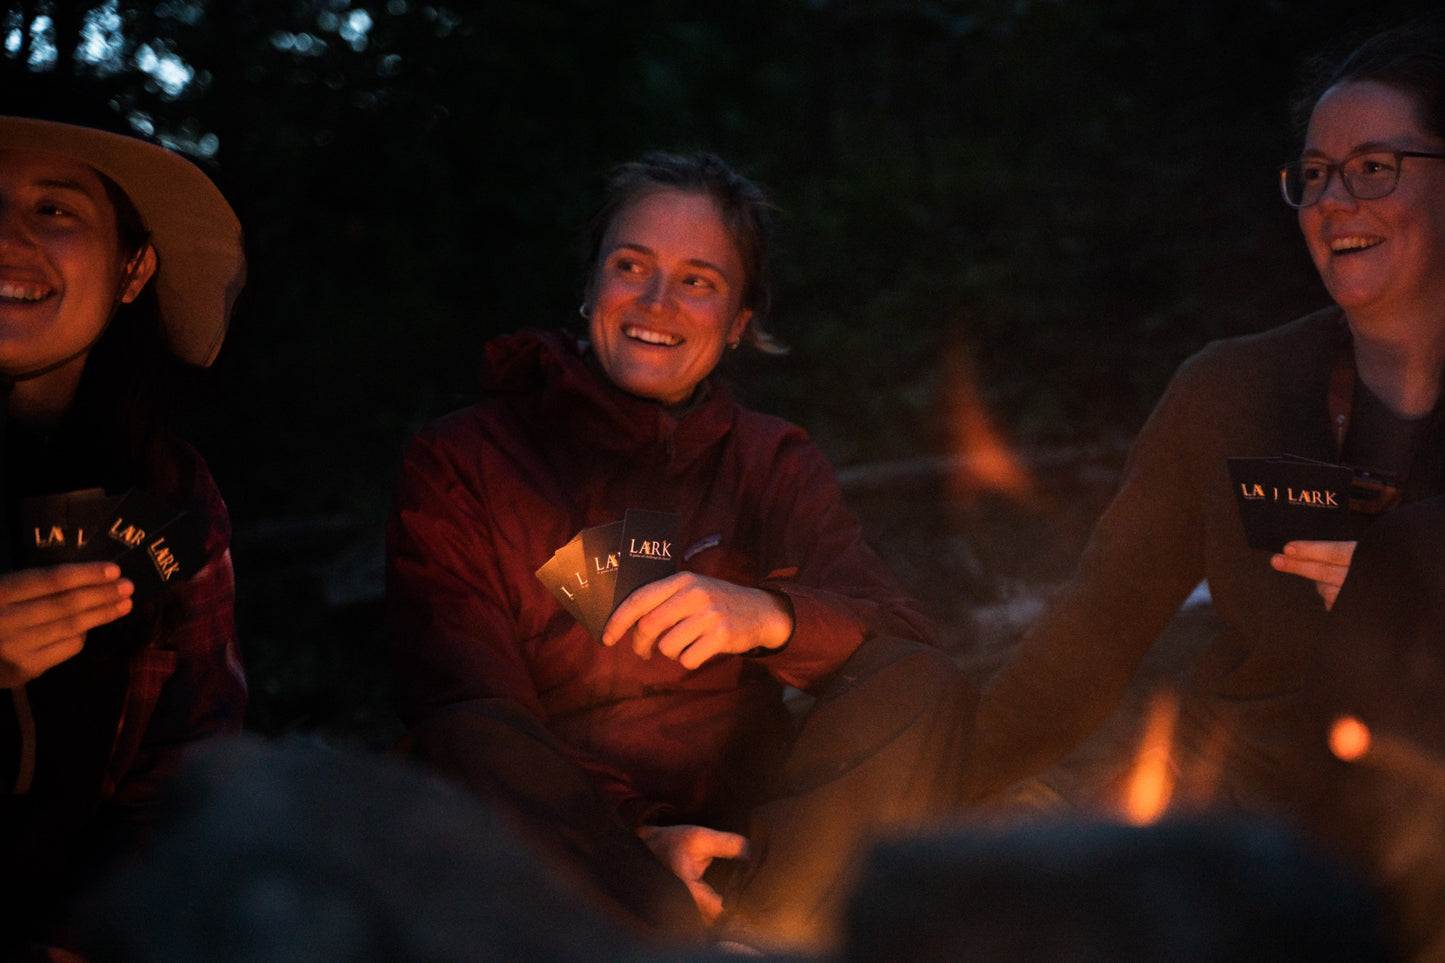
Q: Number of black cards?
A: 11